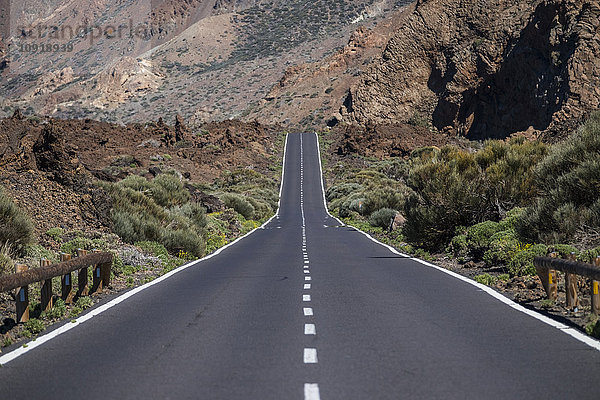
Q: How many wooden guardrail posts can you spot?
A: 8